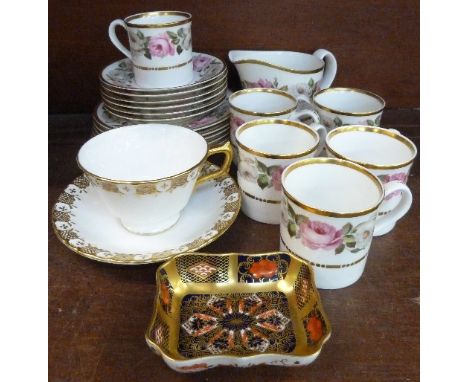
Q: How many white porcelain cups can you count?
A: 7